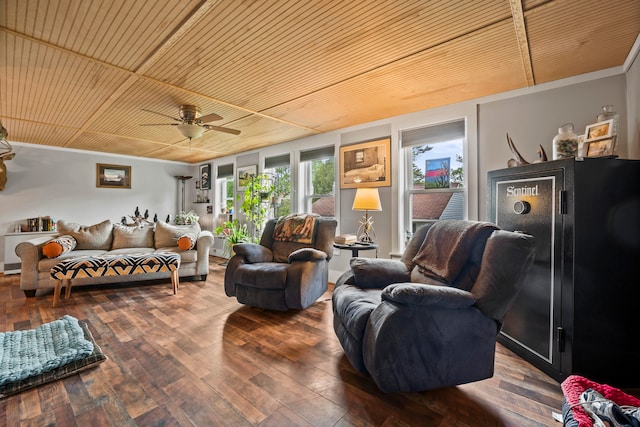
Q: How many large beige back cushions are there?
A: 3